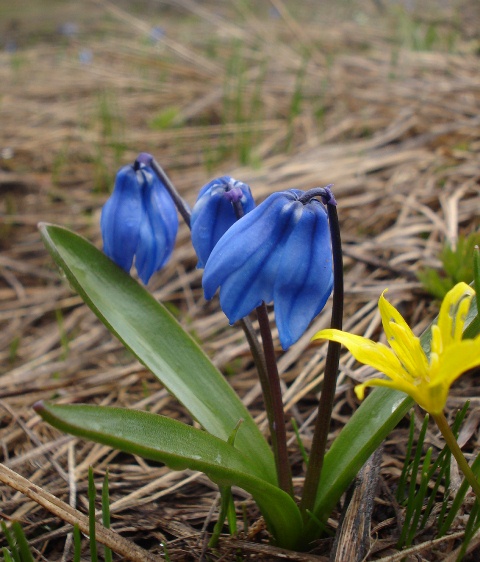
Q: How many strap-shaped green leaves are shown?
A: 3